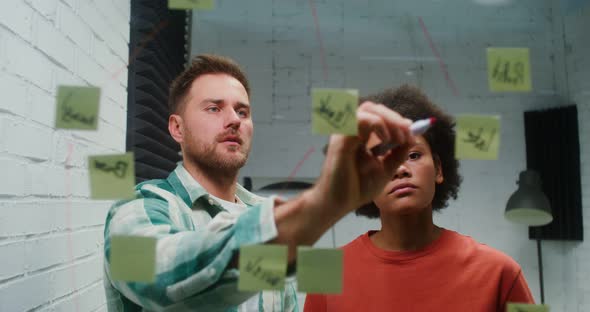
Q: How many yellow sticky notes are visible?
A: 10